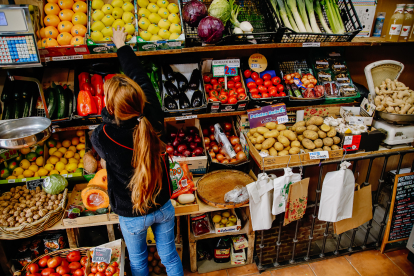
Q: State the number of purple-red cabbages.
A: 2